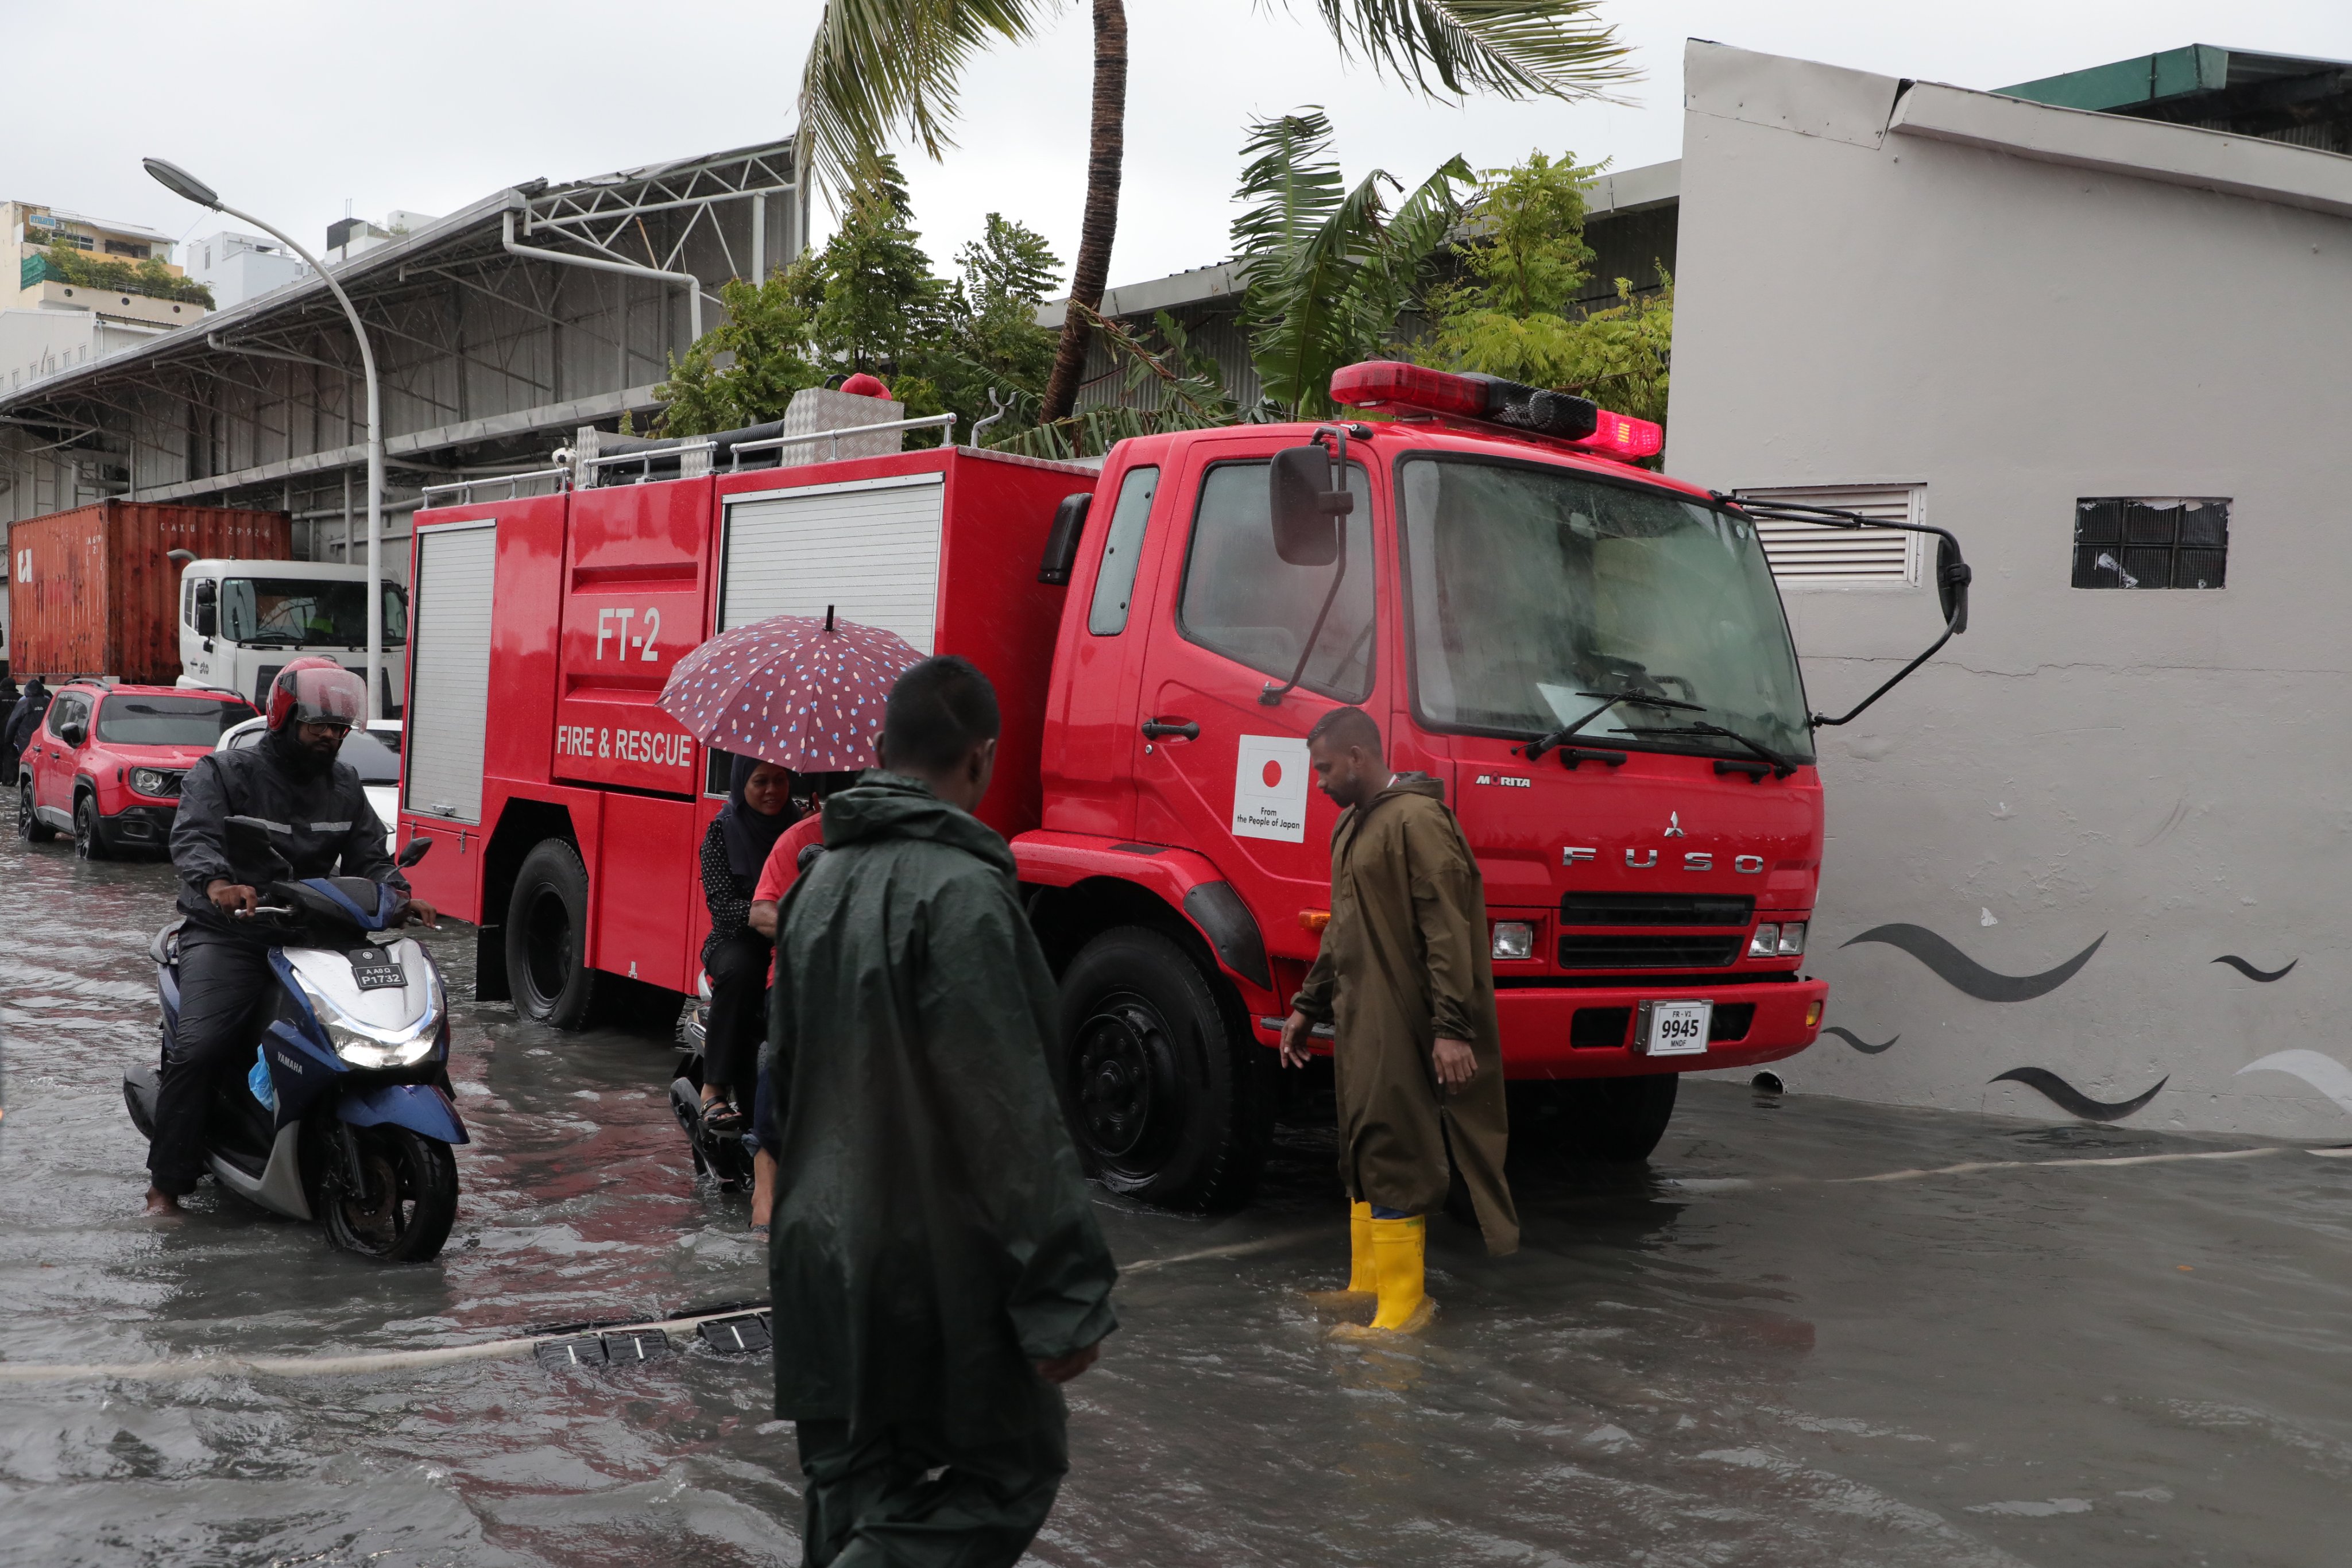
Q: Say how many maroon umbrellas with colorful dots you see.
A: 1